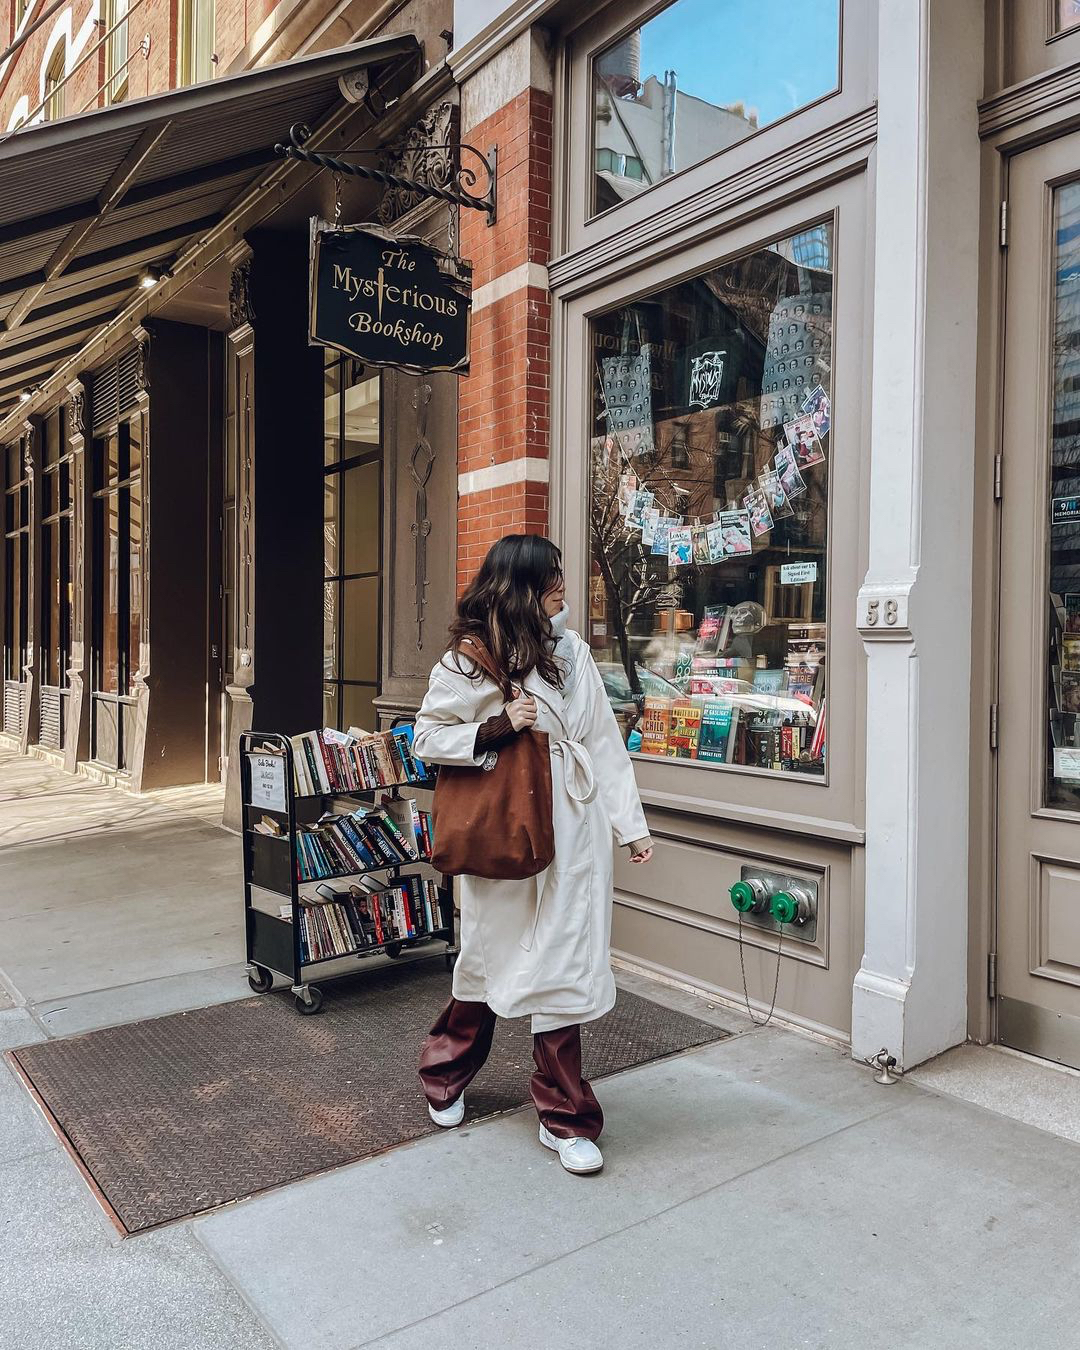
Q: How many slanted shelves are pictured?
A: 3